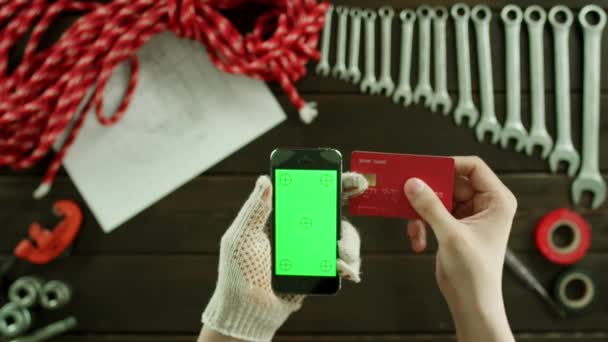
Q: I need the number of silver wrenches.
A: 14